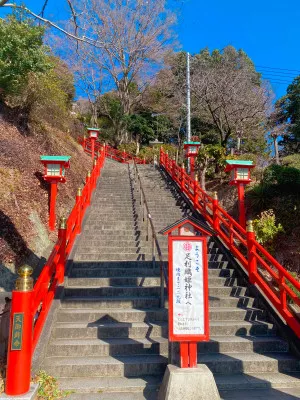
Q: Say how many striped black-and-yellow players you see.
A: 0